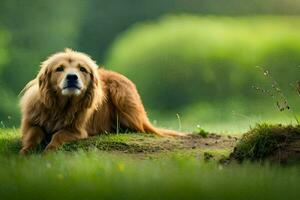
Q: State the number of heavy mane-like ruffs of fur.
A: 1